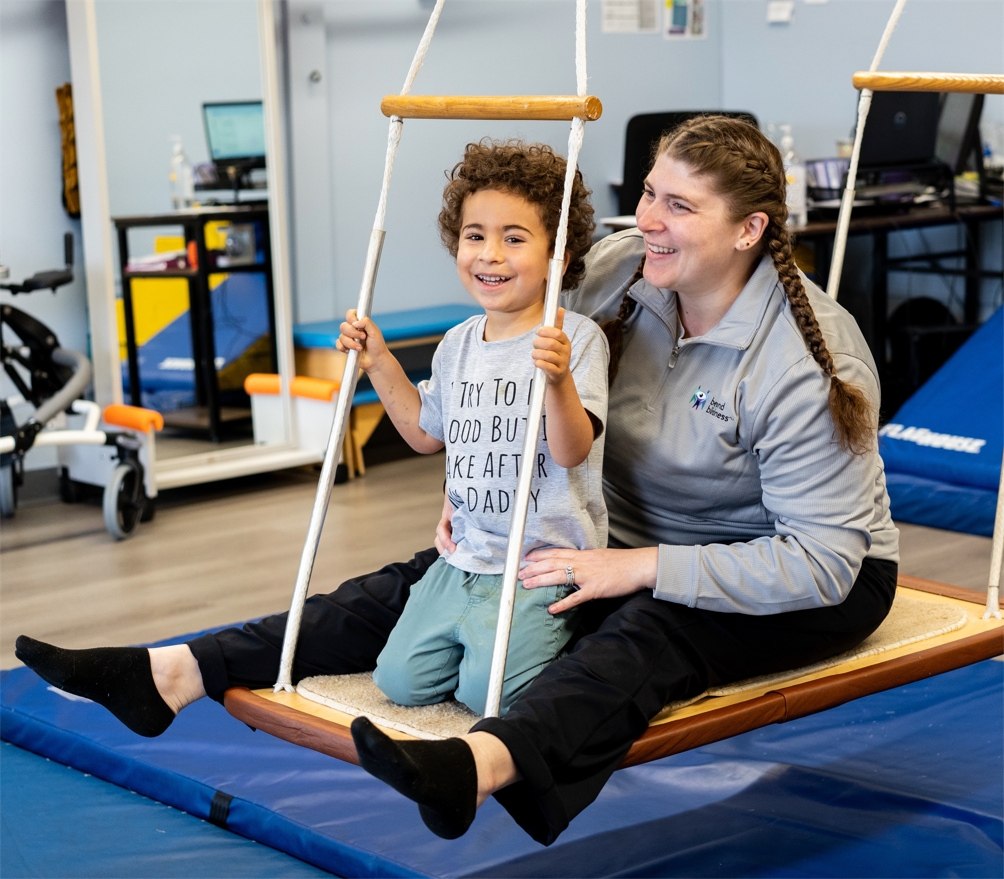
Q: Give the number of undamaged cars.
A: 0